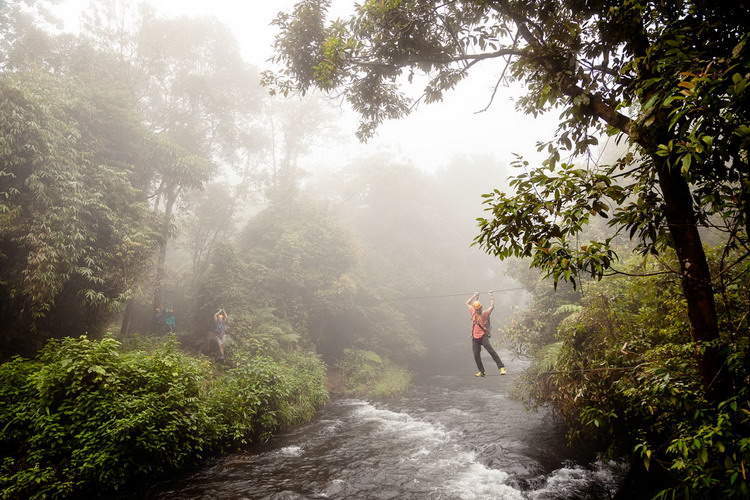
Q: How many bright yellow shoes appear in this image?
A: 2